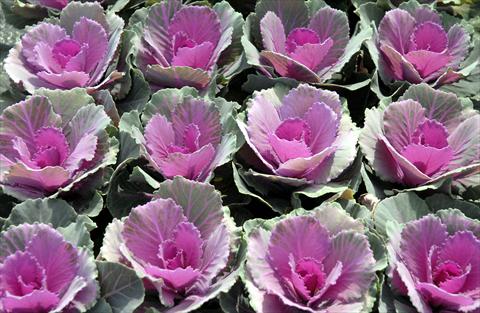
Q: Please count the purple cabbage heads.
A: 12